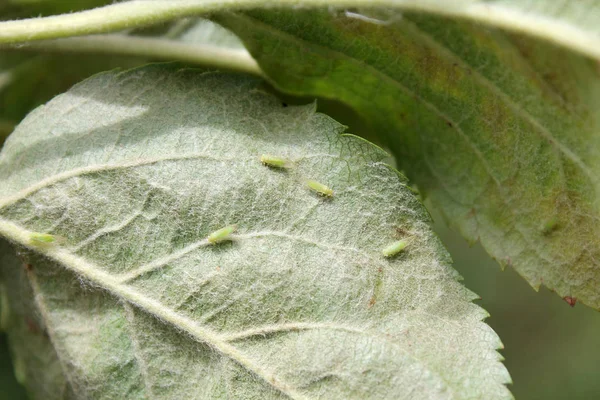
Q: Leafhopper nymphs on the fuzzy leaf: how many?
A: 5